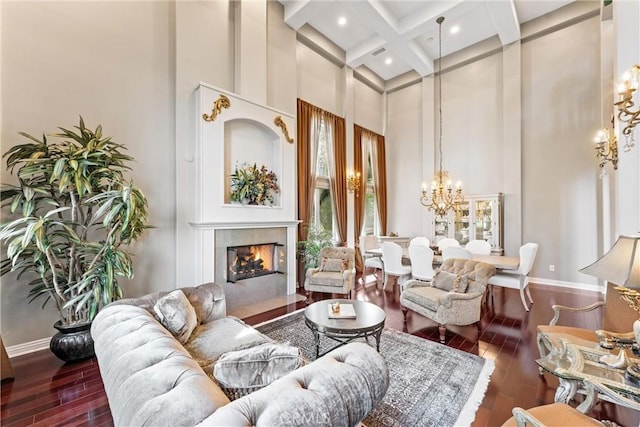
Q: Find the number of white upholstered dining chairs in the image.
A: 8